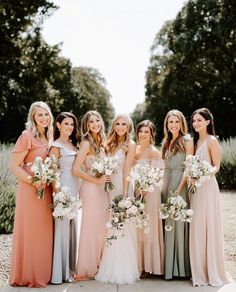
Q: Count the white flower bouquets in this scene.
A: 7